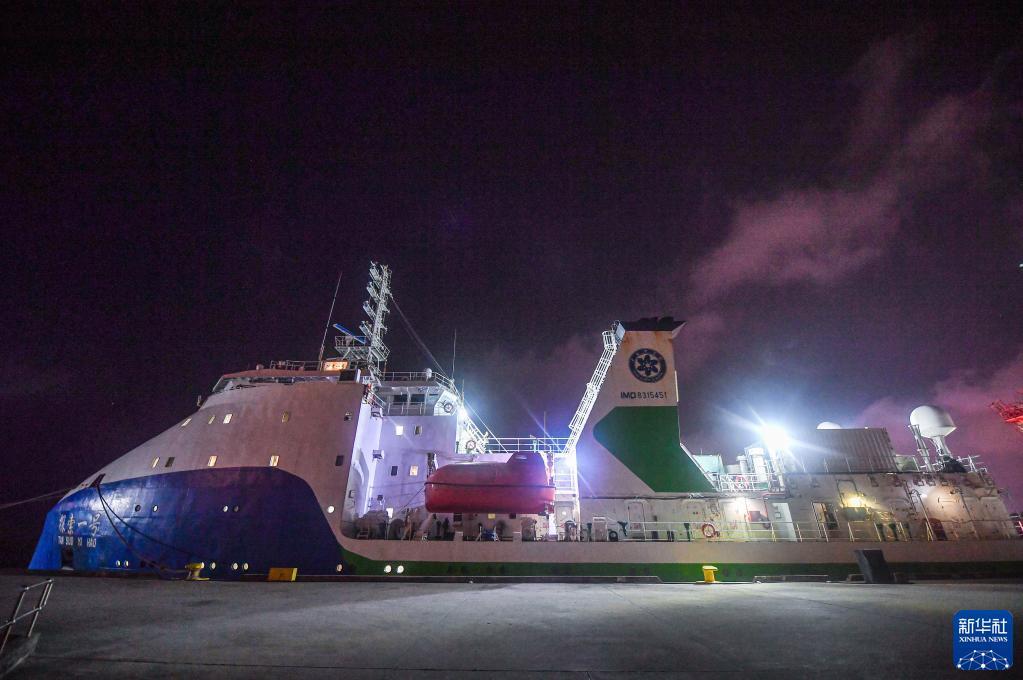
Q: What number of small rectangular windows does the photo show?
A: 14